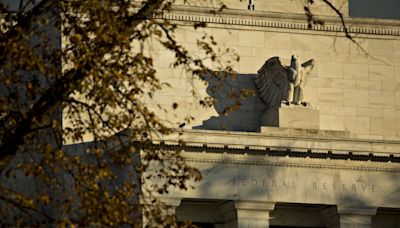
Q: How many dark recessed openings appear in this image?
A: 3